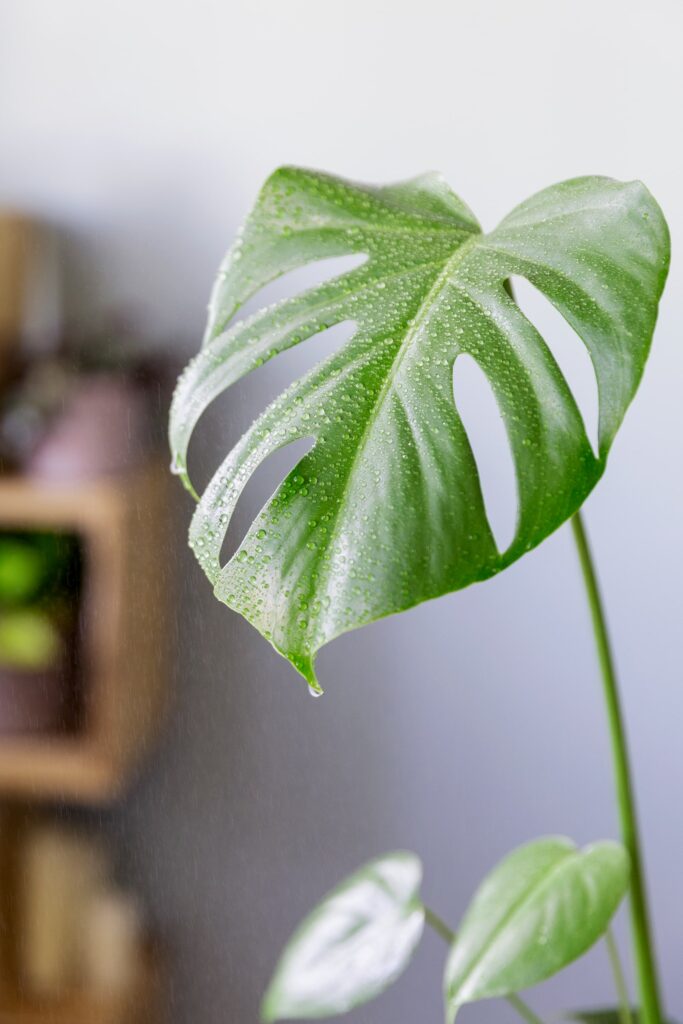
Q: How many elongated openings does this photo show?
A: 5